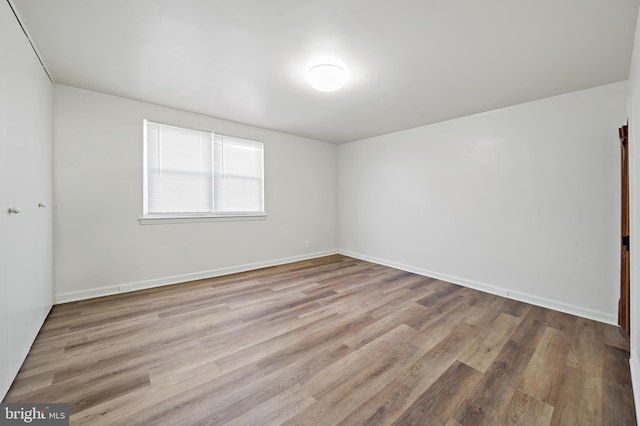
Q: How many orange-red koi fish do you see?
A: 0